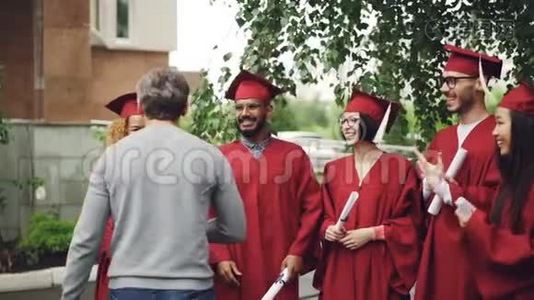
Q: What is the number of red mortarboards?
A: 5